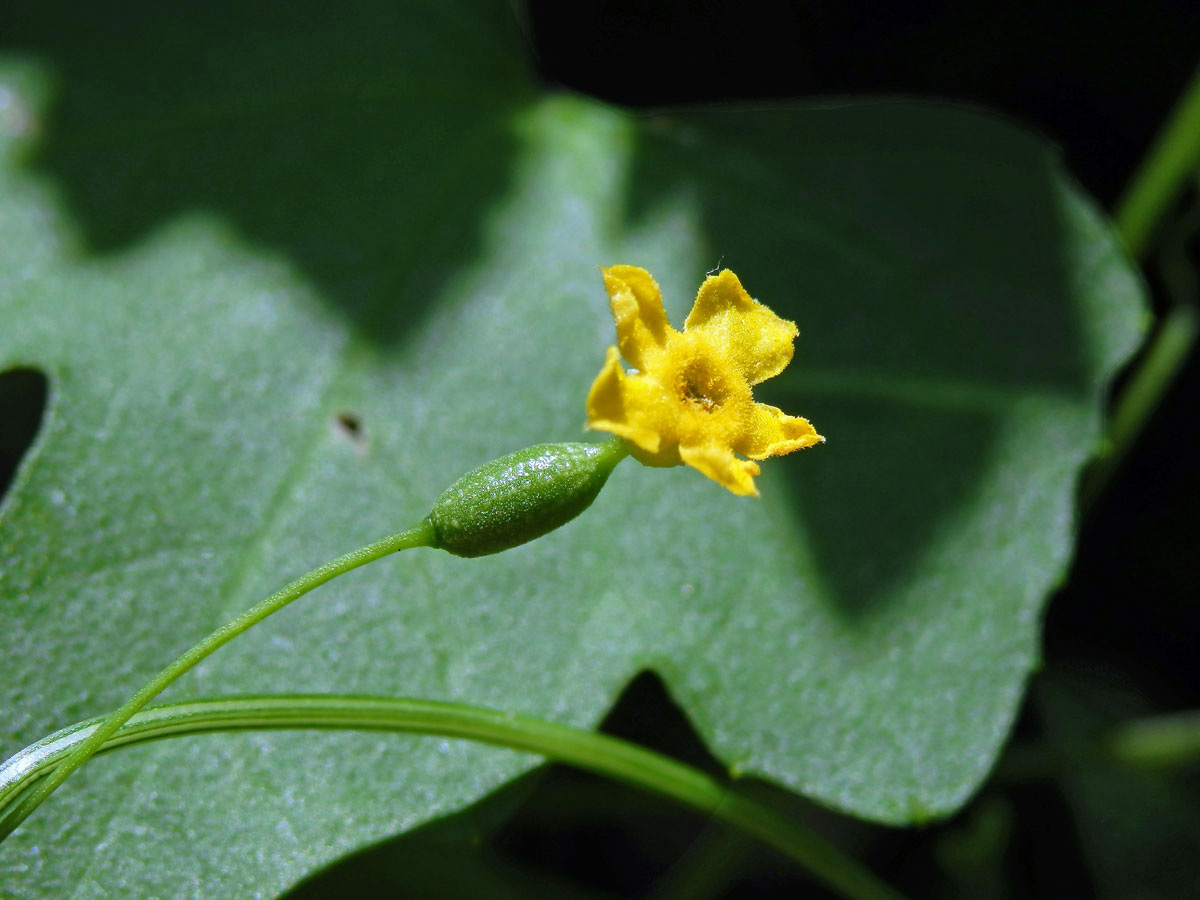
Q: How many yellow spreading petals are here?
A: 5